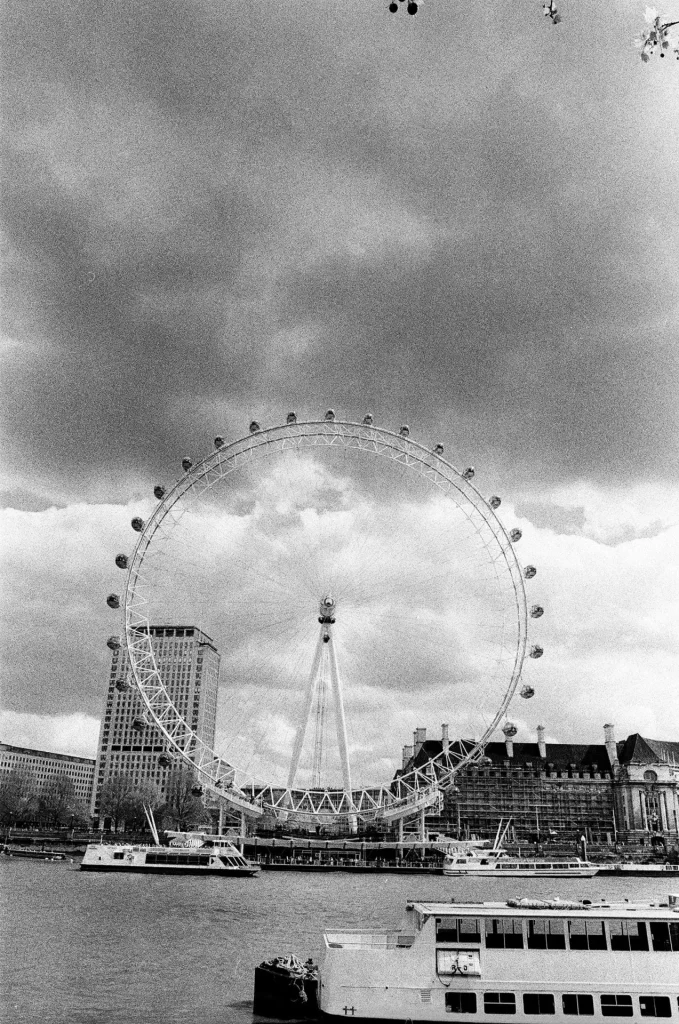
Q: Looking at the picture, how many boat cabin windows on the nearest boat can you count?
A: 12